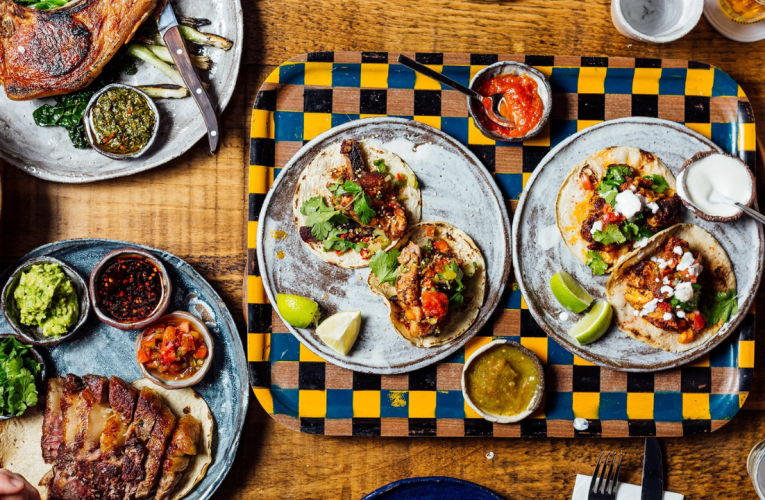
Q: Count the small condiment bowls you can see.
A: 8